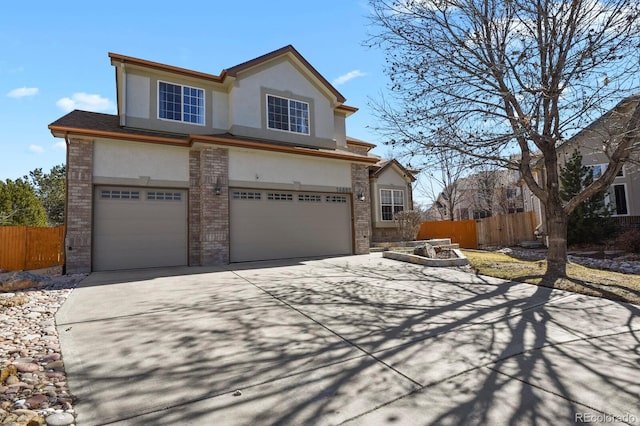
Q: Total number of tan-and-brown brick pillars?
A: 3